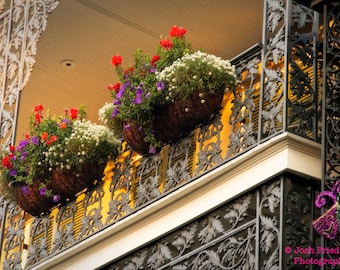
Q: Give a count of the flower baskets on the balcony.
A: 2